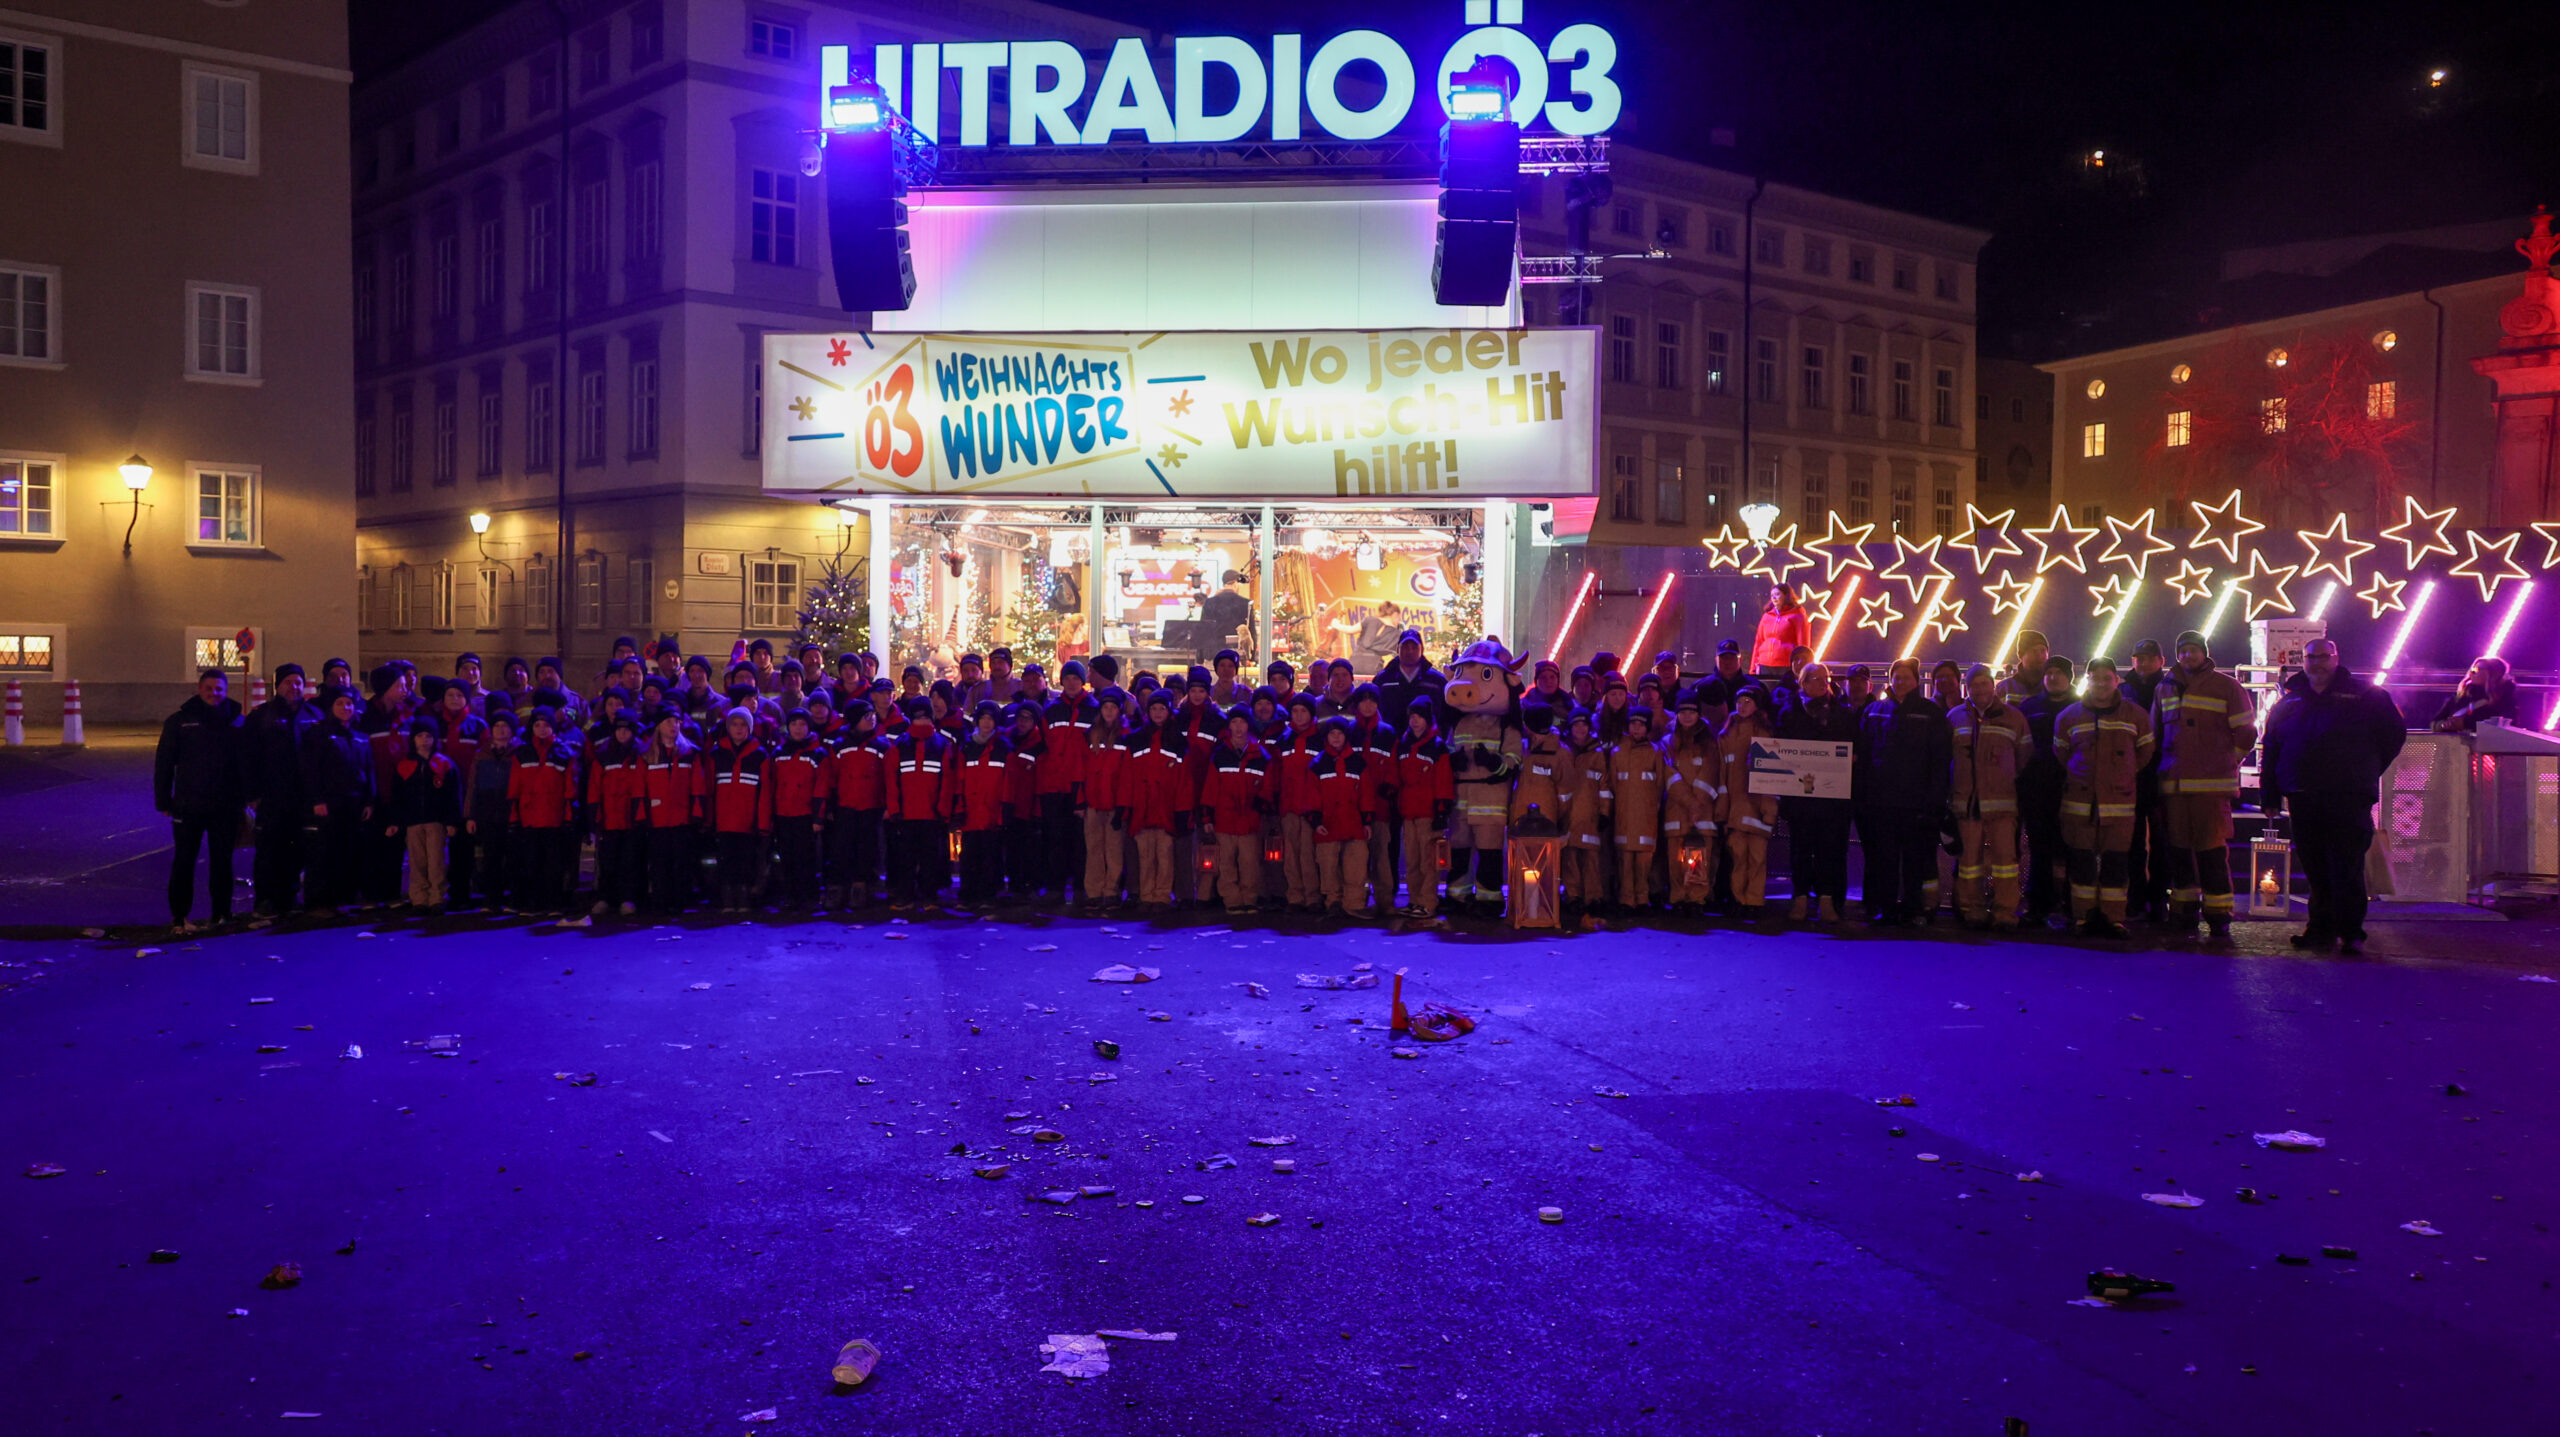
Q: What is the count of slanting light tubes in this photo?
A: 11